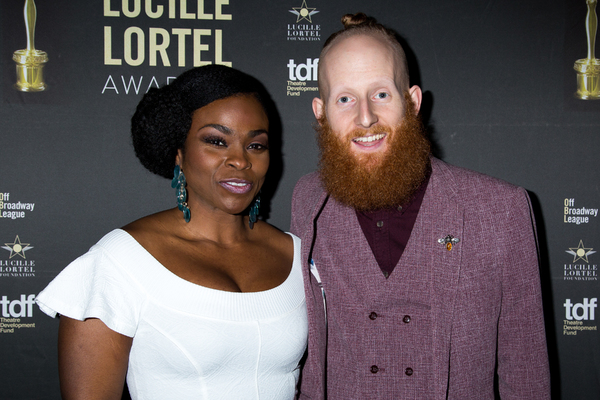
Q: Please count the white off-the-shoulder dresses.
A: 1